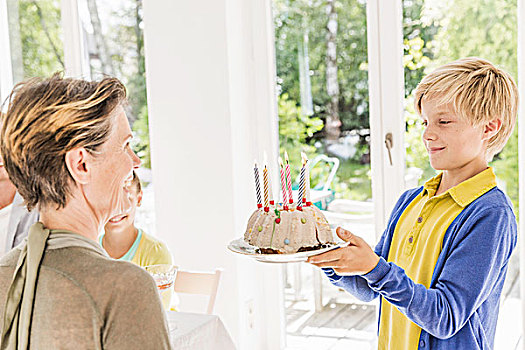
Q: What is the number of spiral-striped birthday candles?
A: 6